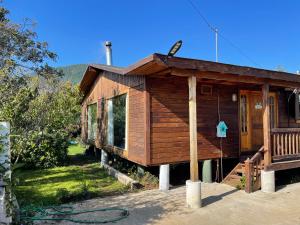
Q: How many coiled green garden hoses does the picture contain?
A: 1